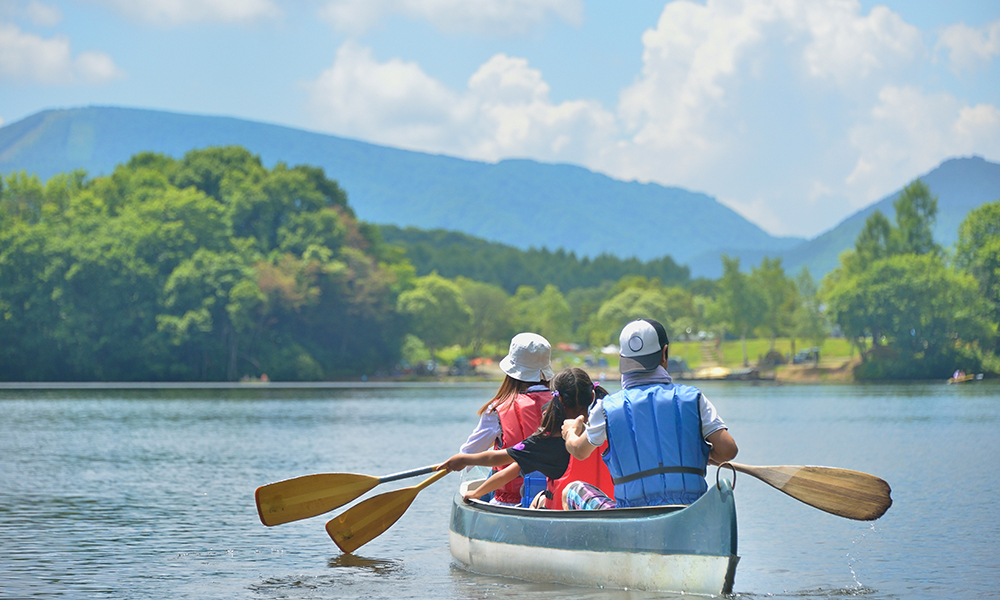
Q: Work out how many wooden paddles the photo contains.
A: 3